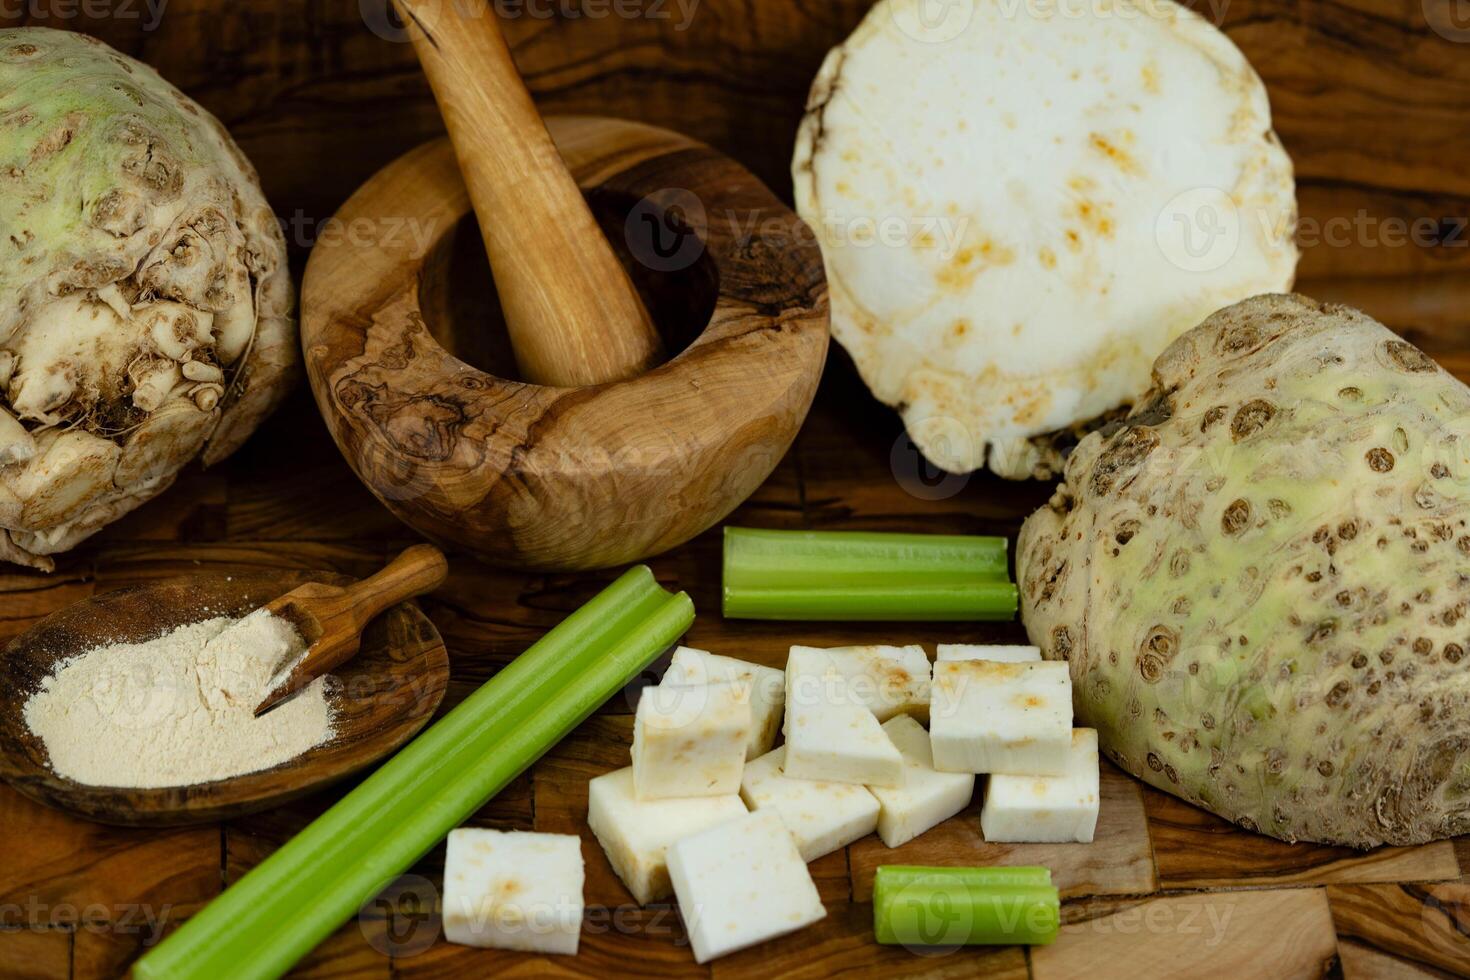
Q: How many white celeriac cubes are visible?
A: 12